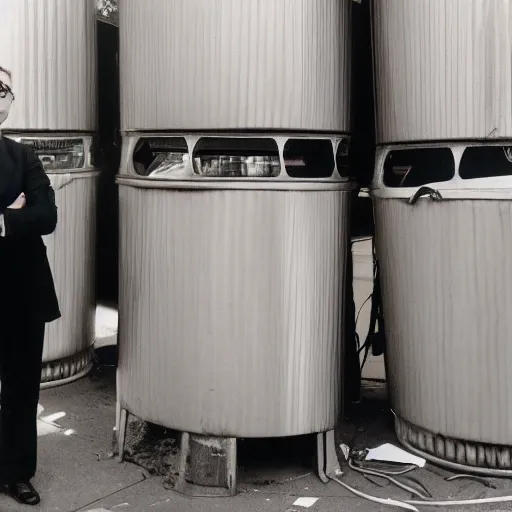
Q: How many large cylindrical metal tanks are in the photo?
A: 3